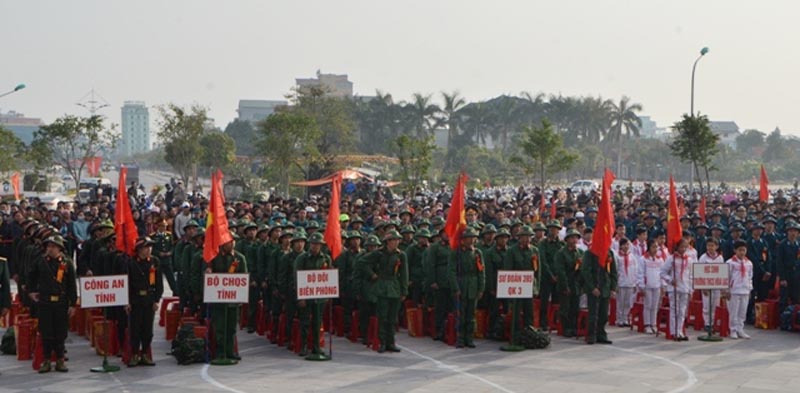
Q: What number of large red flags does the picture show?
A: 6